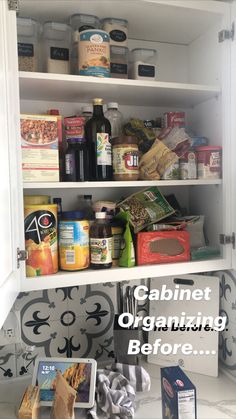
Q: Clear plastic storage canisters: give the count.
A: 6